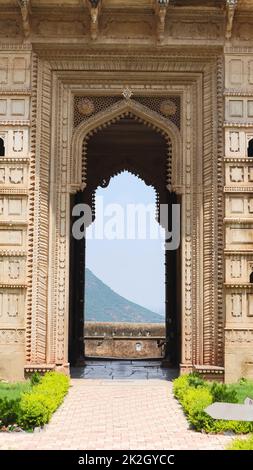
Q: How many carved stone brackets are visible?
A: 4